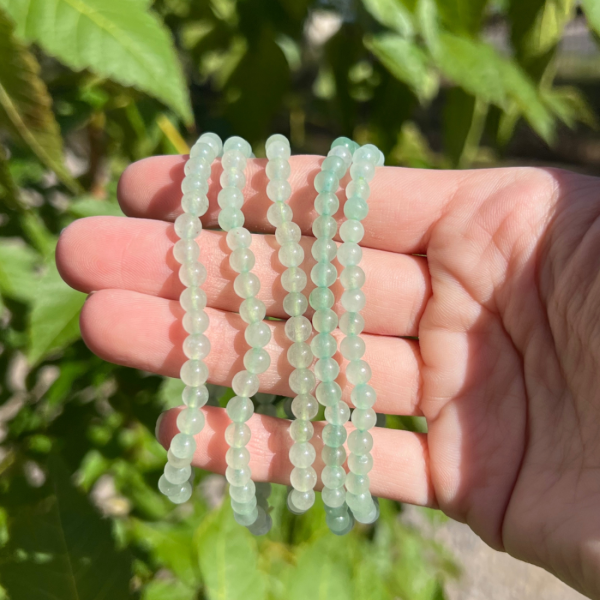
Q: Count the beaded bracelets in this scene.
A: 5